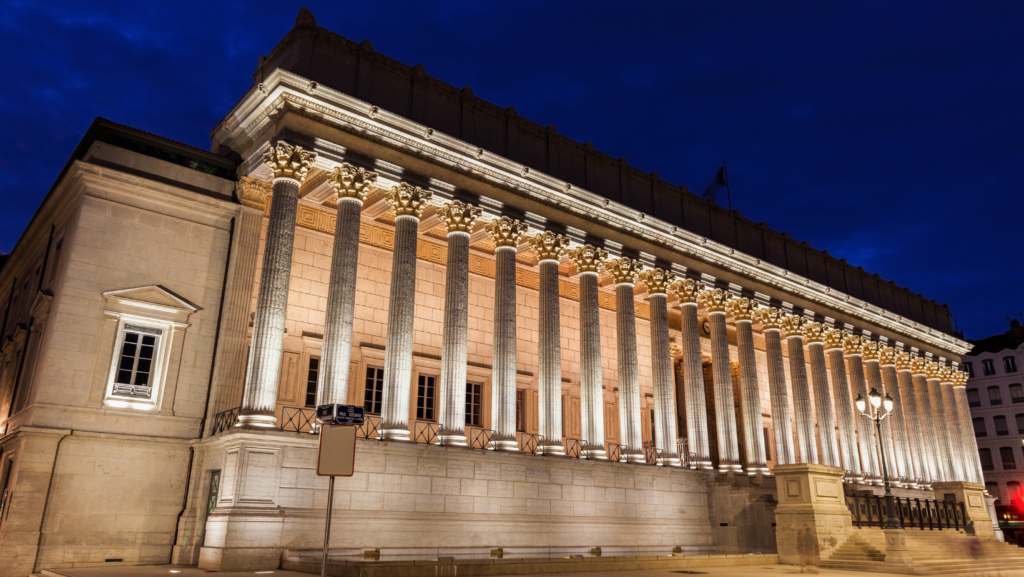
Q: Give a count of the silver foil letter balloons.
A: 0